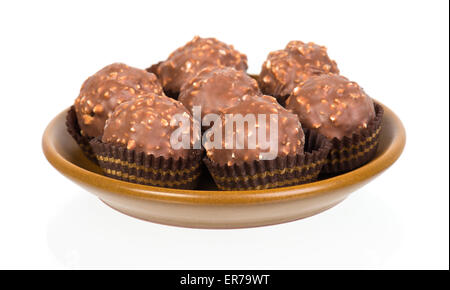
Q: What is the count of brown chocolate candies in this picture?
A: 7